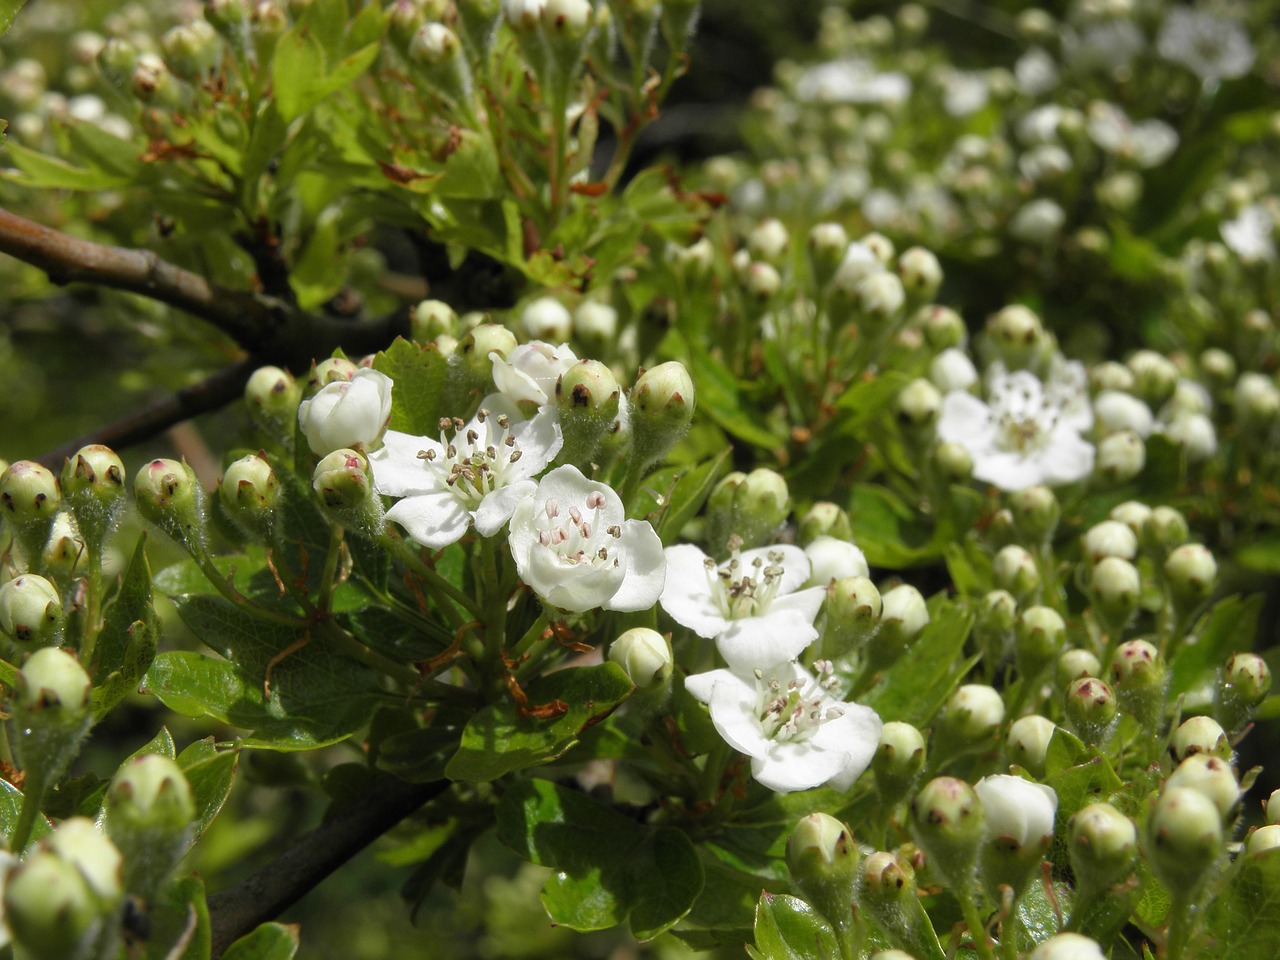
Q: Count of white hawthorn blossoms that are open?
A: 5